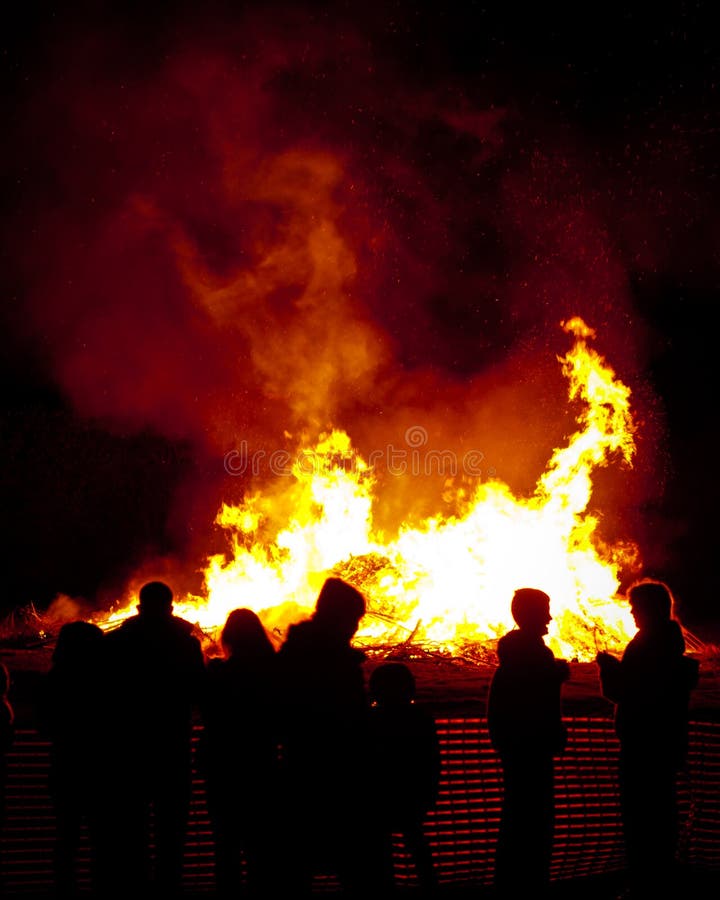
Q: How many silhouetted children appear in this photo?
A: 1